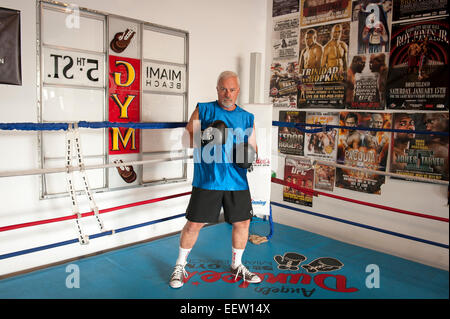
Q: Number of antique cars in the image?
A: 0